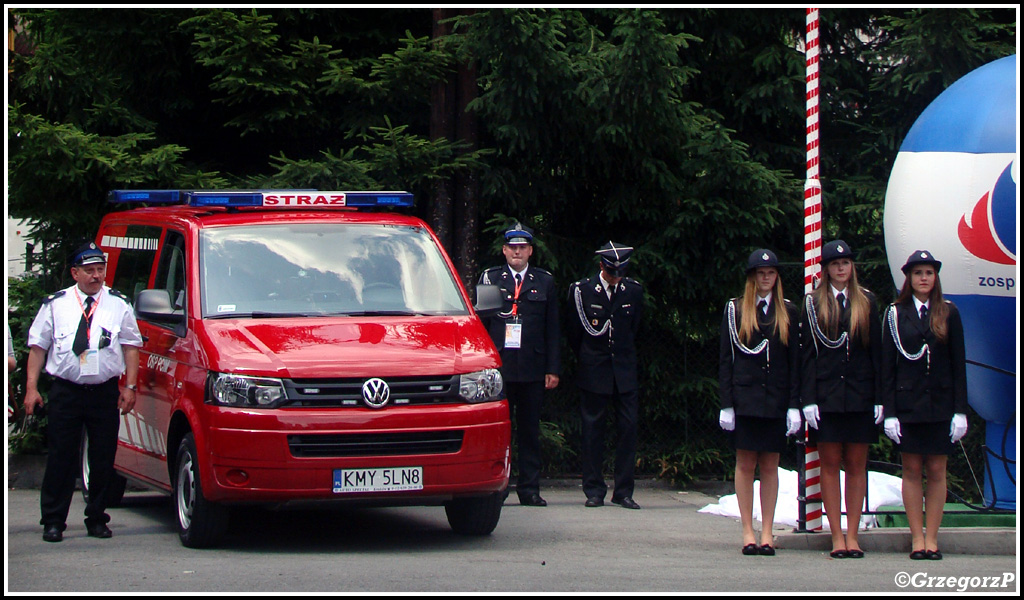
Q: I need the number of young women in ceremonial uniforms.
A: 3